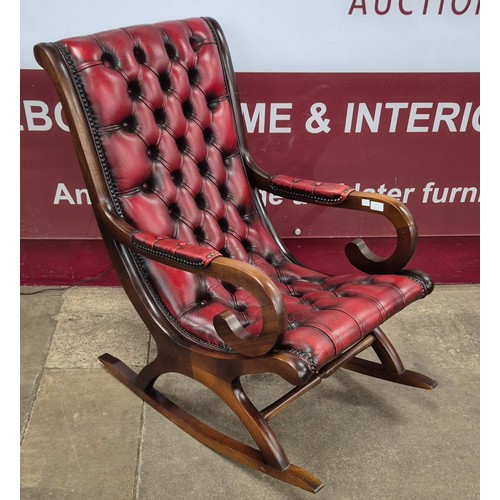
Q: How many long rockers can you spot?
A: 2